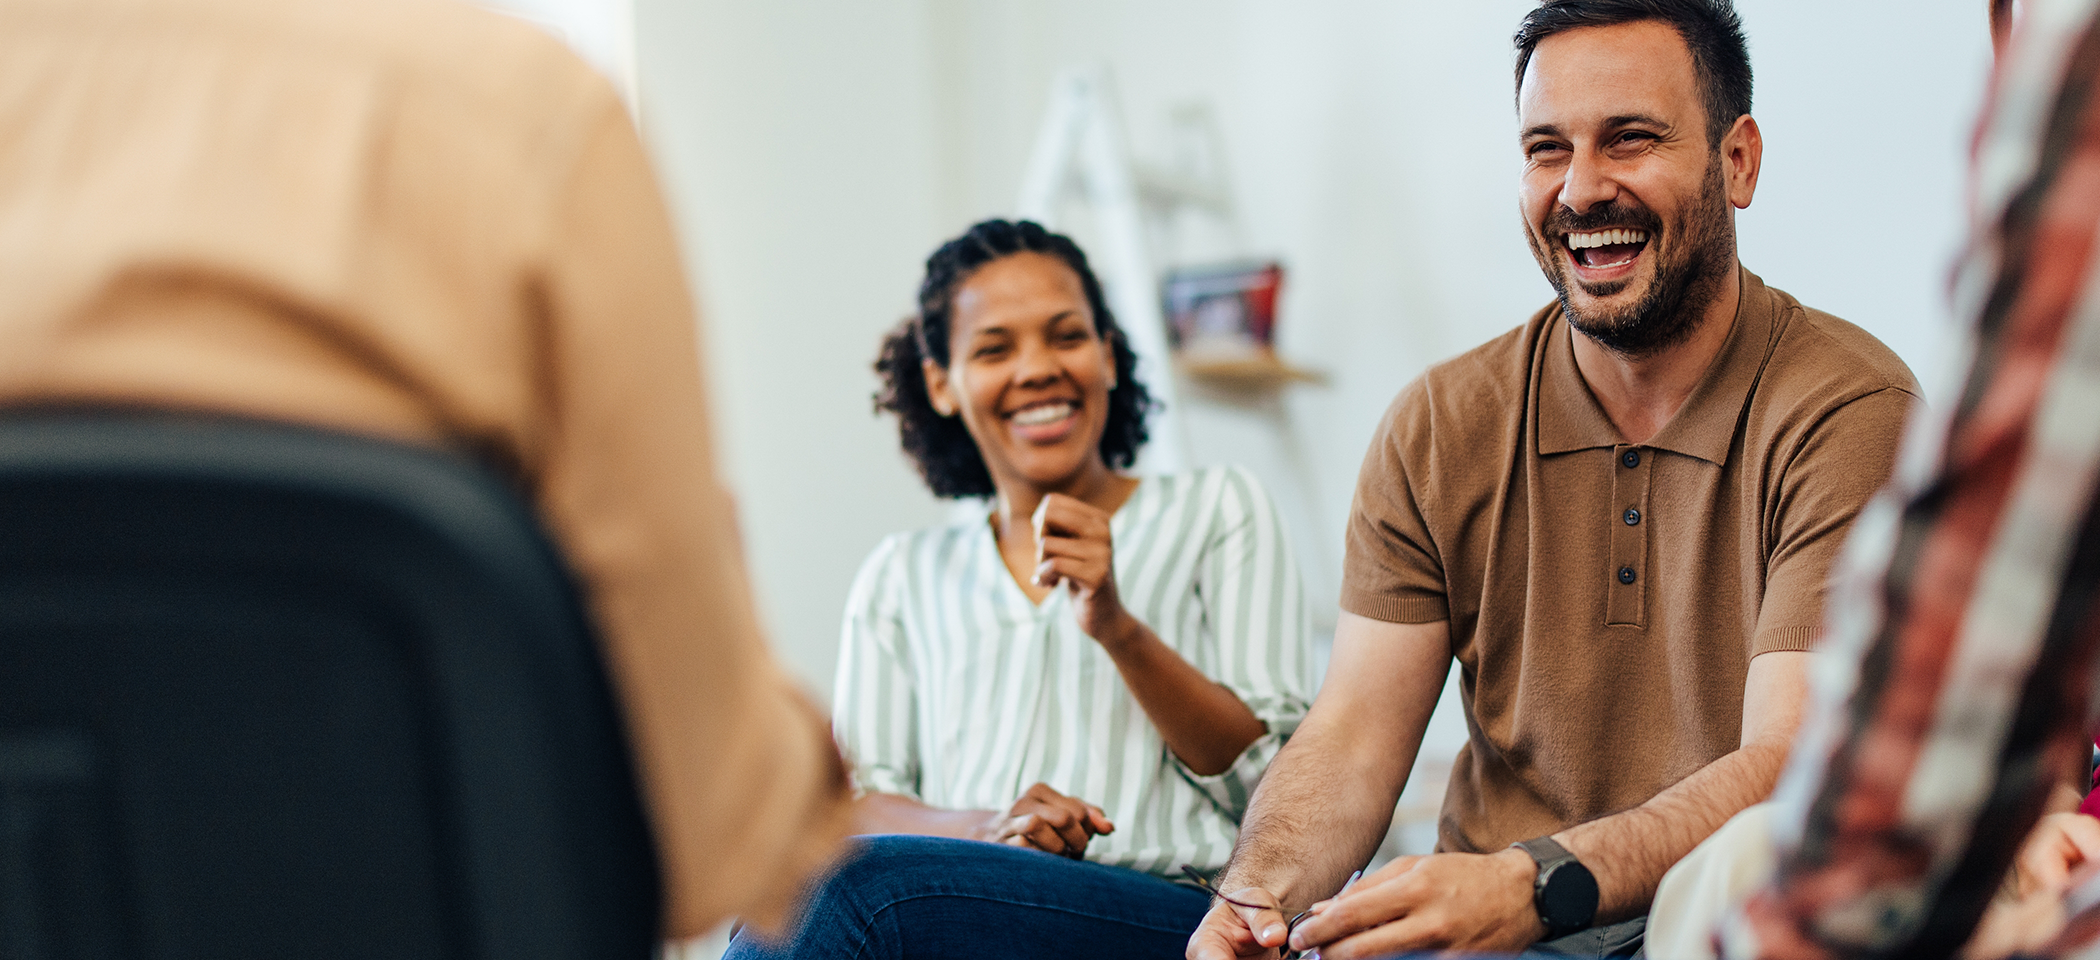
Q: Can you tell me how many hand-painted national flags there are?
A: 0